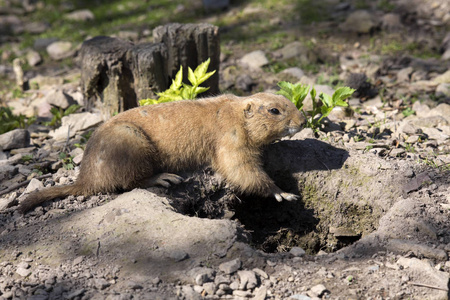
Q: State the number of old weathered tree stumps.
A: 2